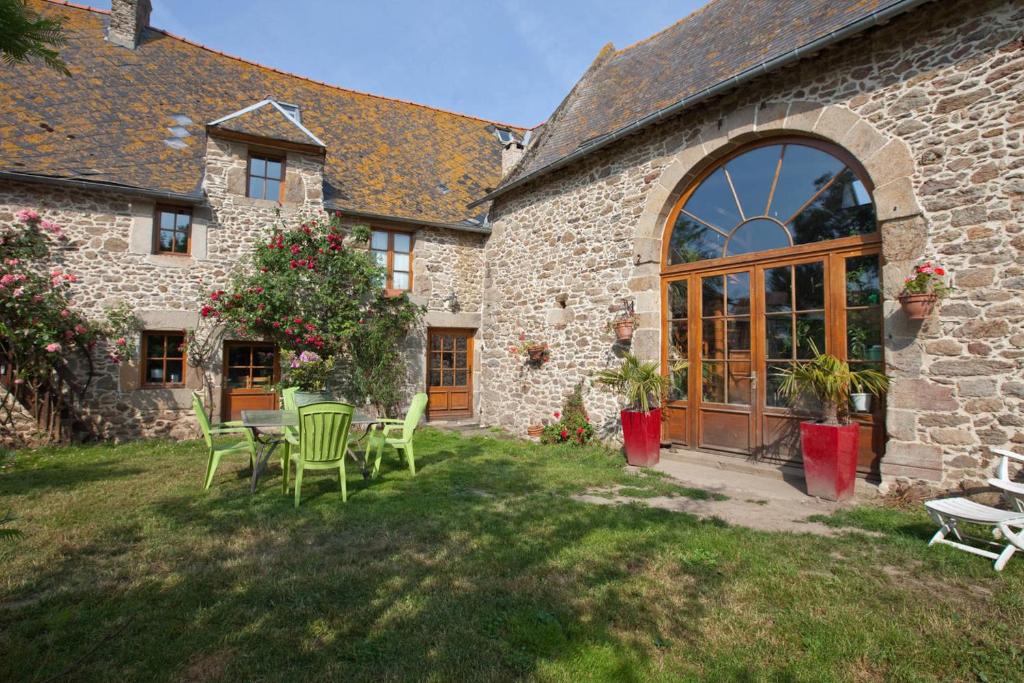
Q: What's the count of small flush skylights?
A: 2